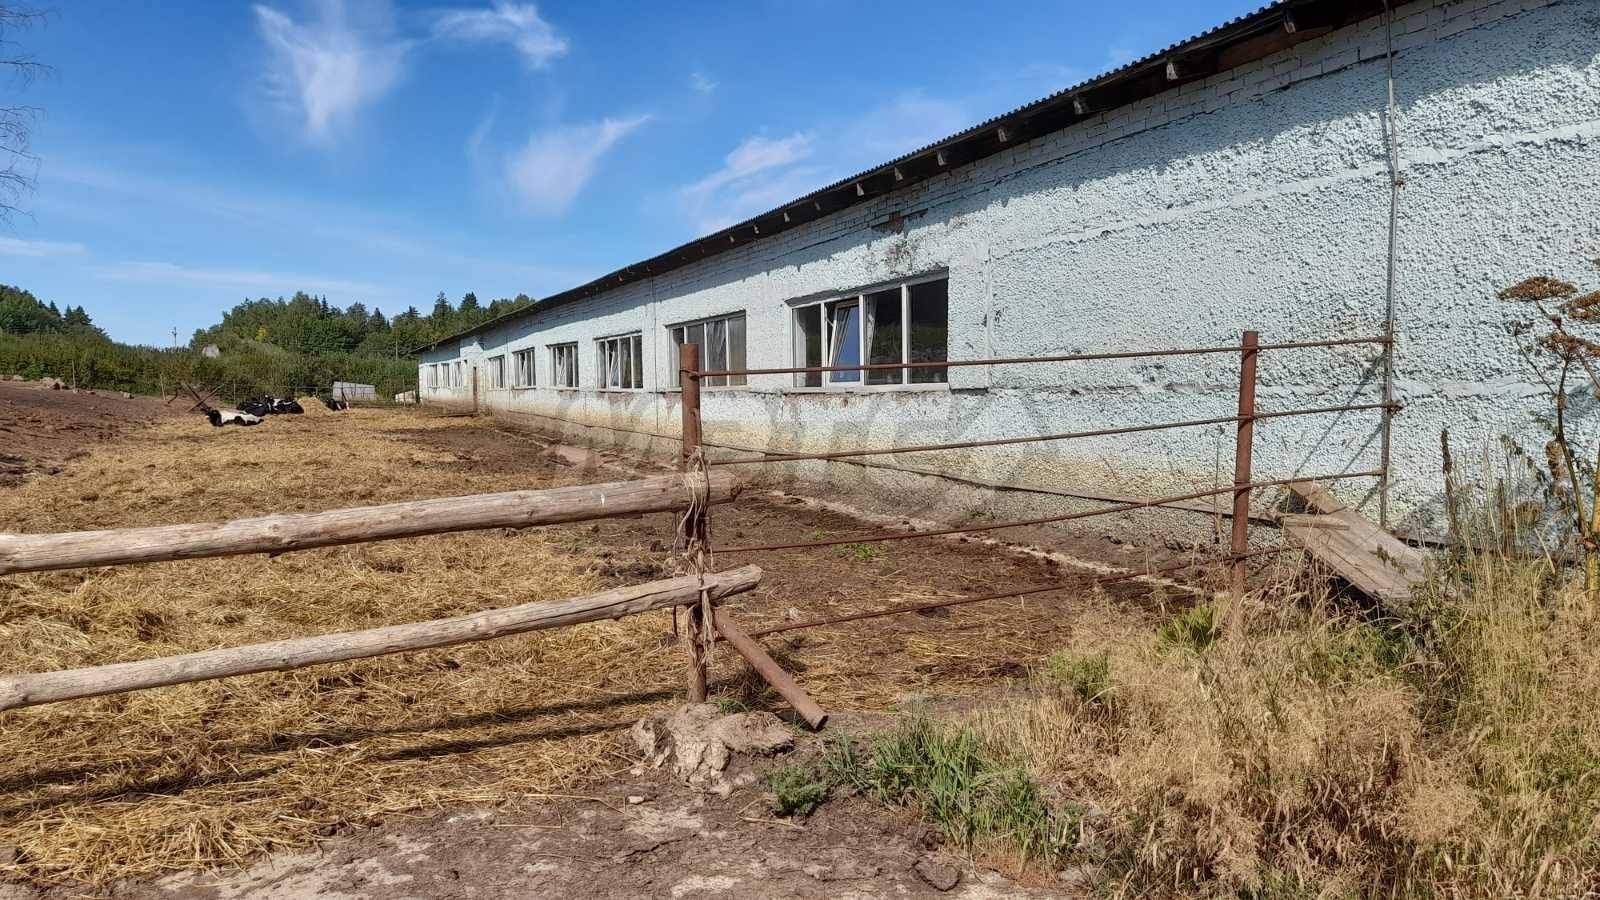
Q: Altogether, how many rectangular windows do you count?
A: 9